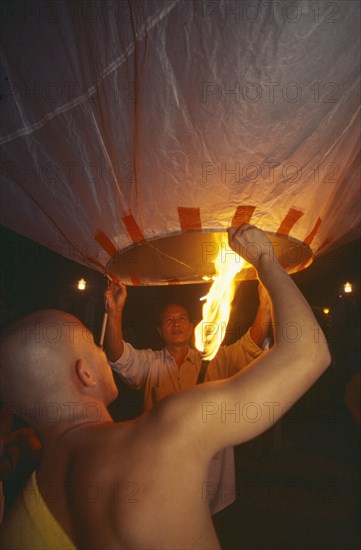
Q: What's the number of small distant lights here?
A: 3